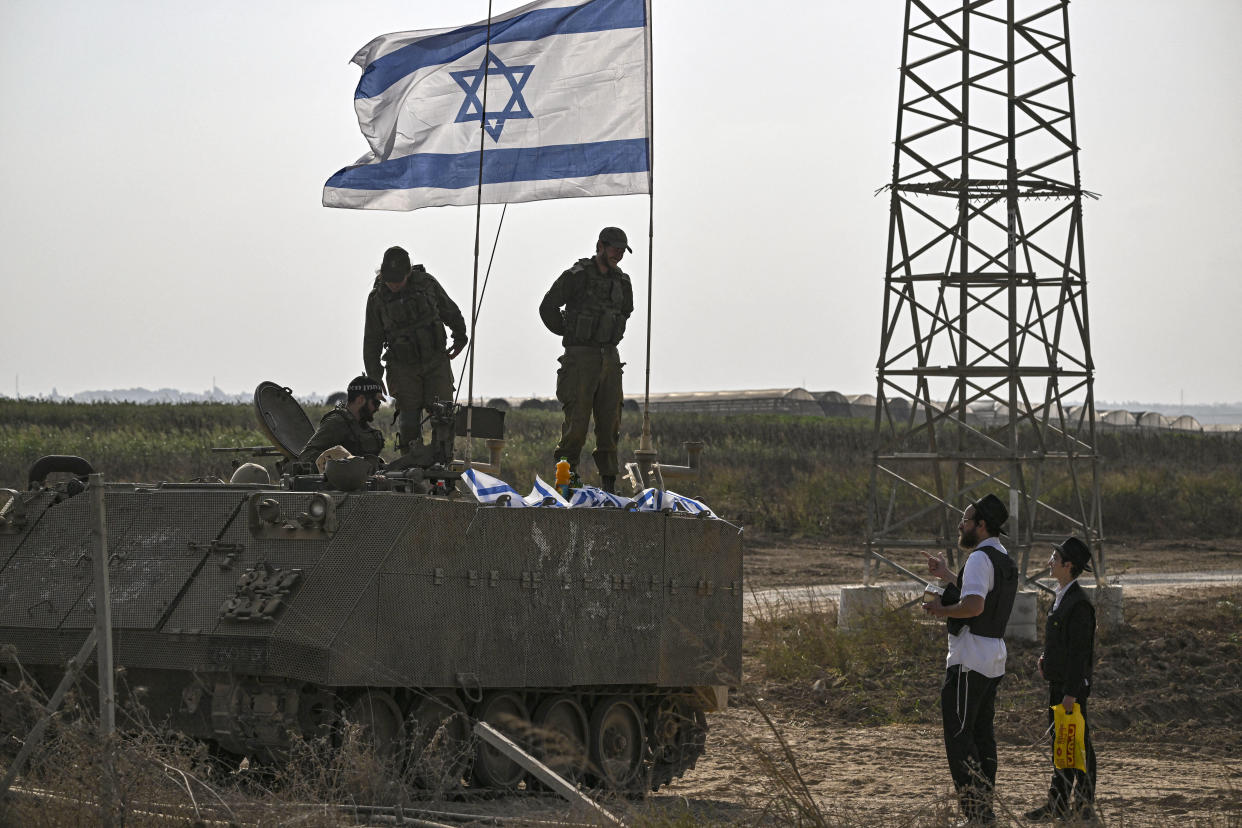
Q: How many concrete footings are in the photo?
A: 3